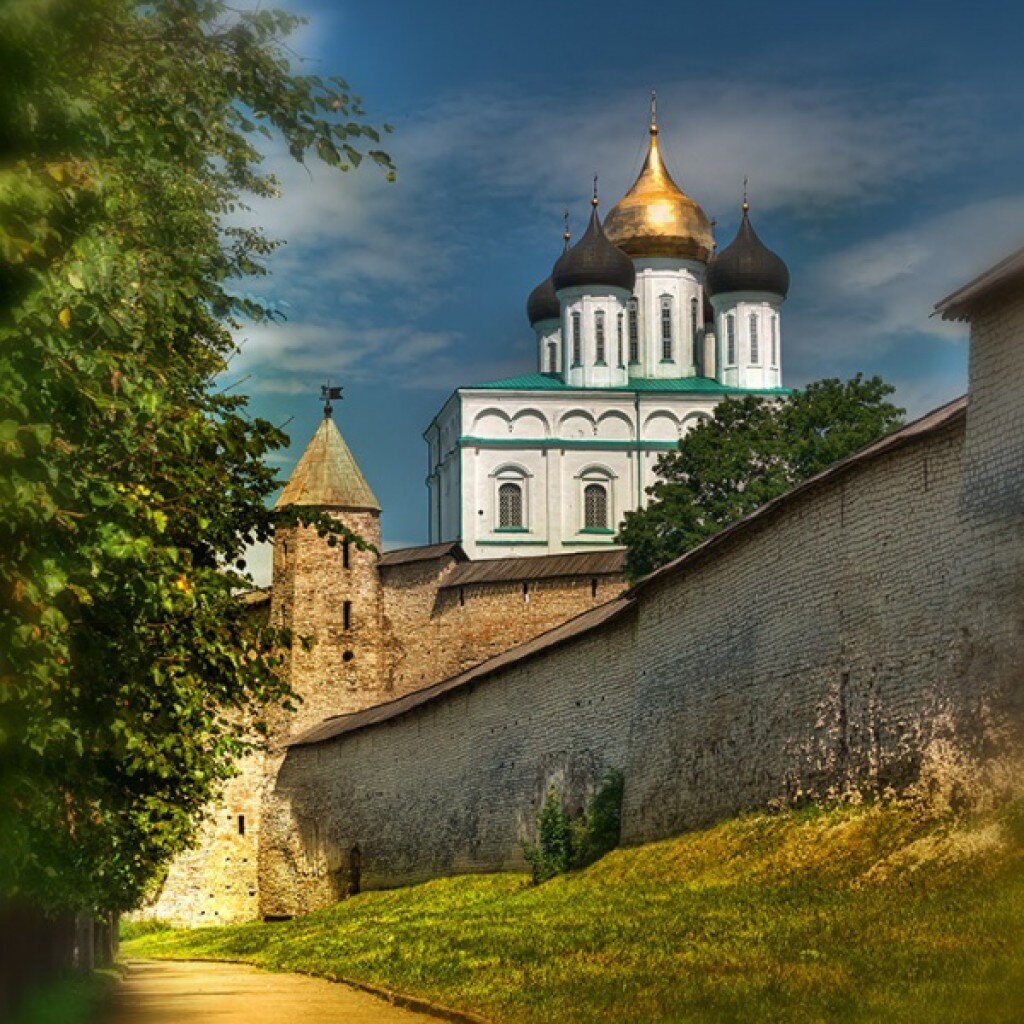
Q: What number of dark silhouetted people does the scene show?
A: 0